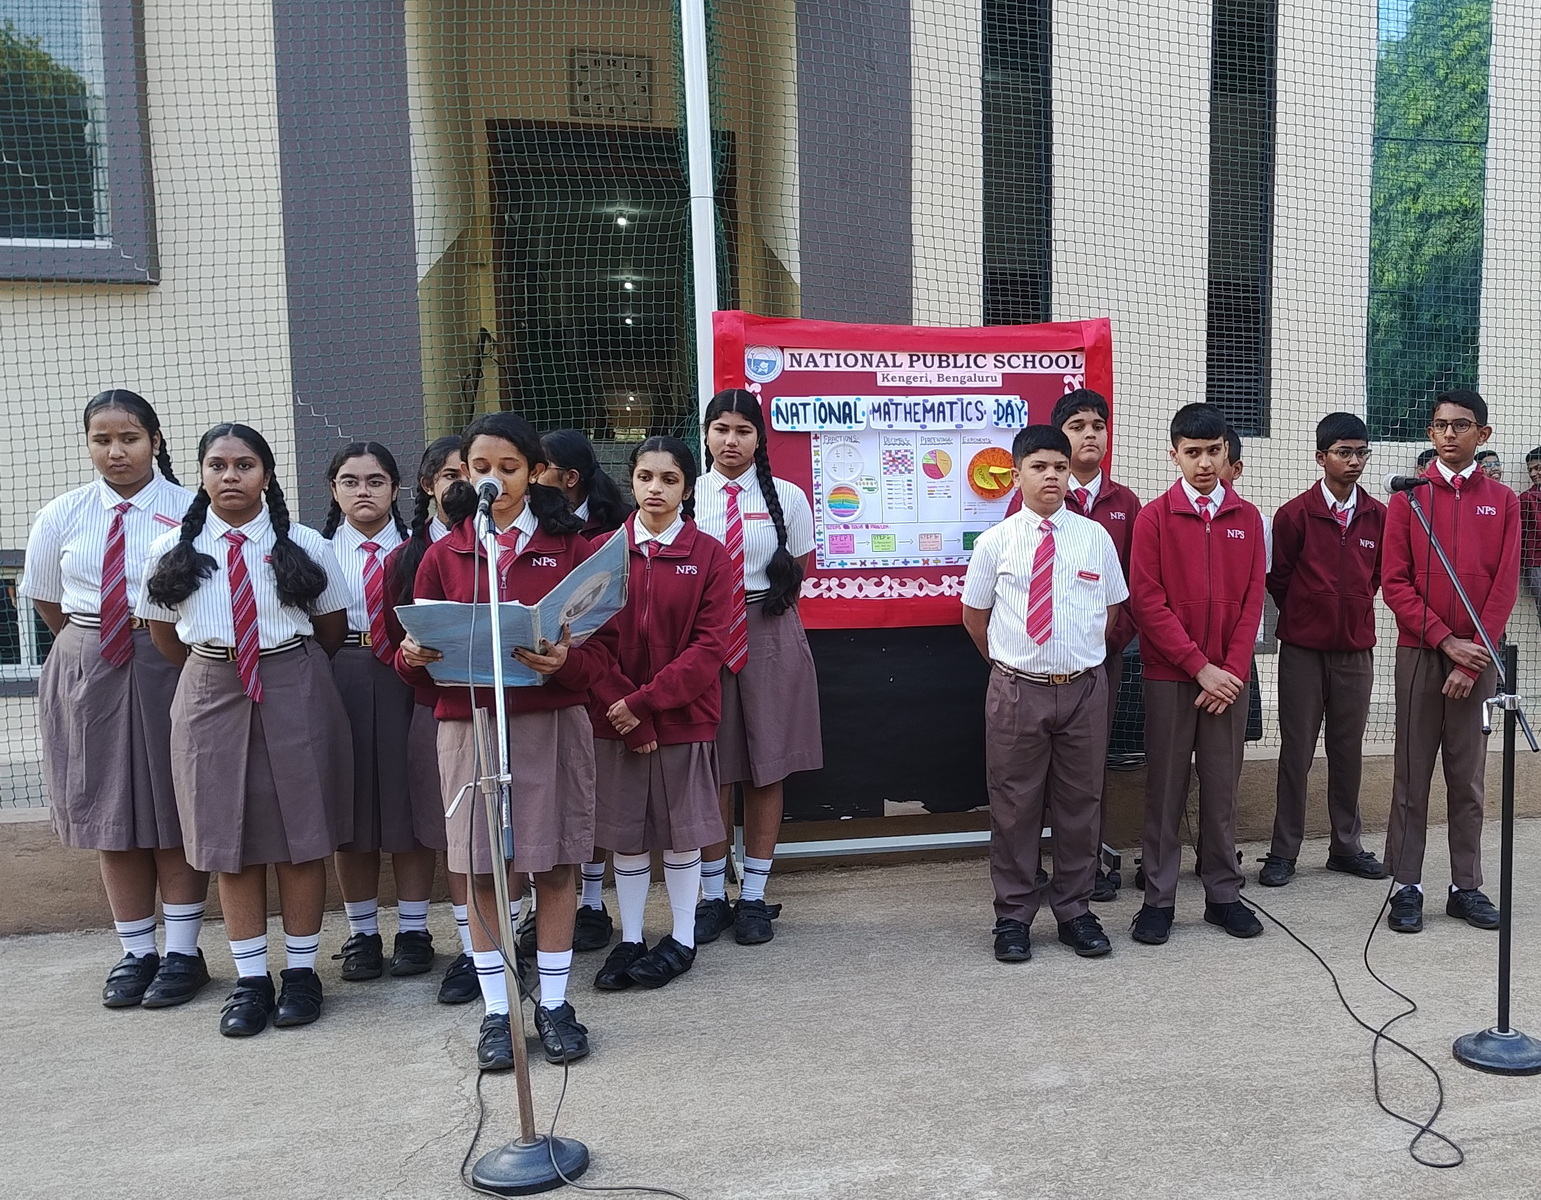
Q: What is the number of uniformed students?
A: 14